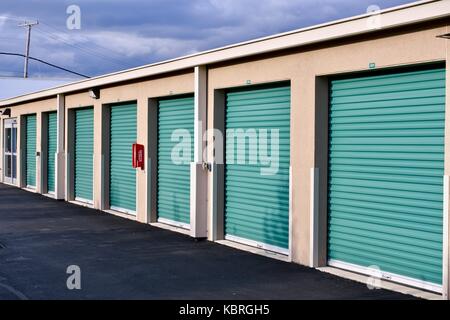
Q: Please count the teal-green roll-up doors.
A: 7